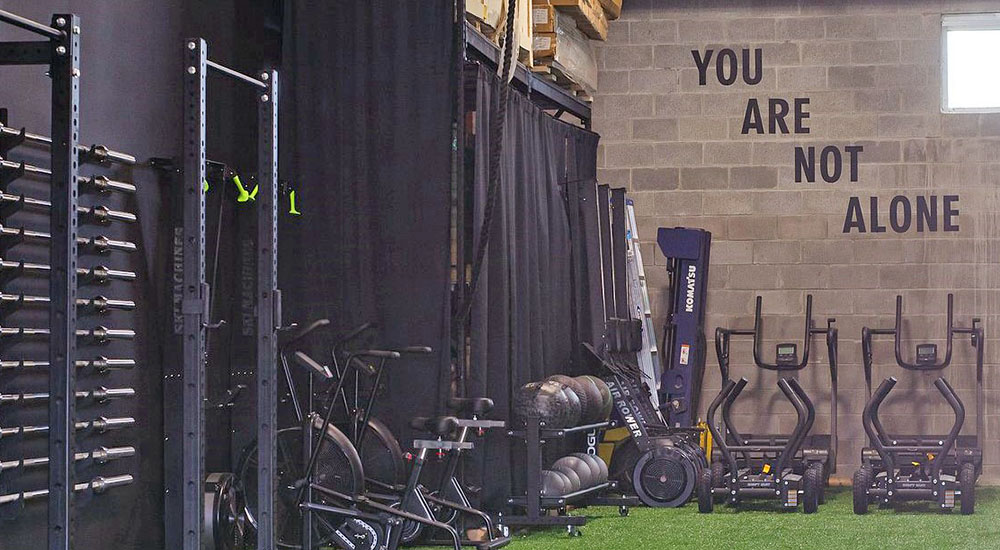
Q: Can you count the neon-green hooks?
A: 4